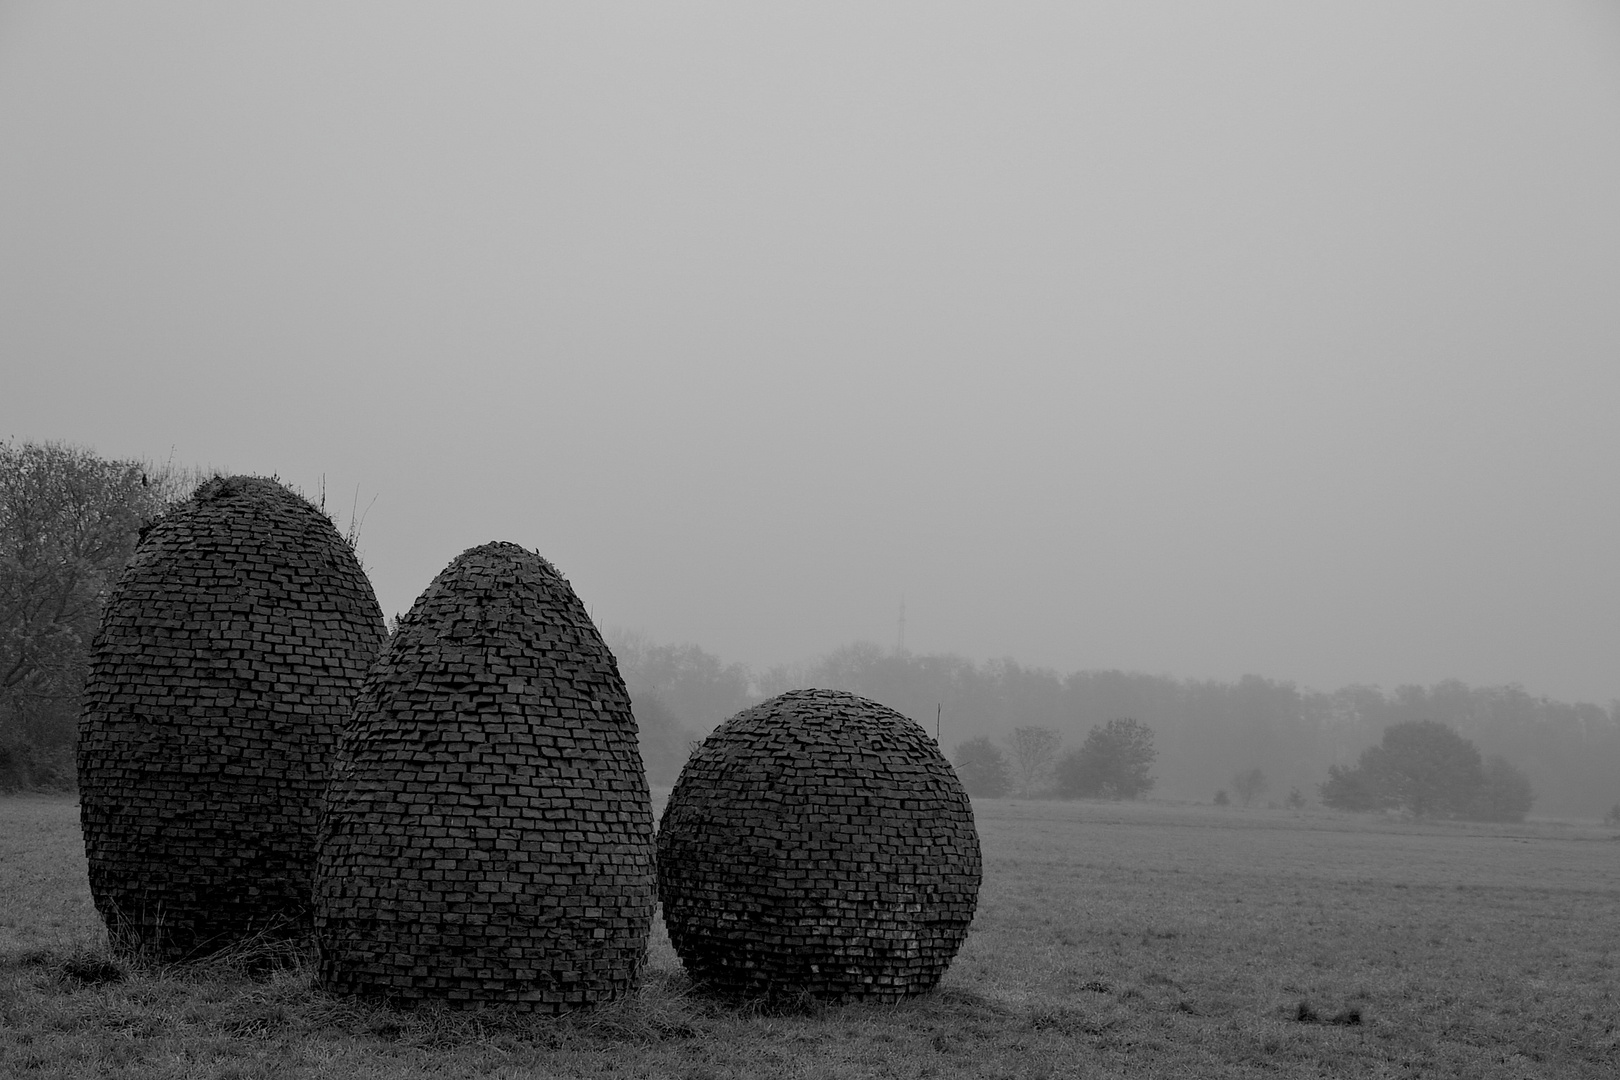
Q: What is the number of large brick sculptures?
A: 3